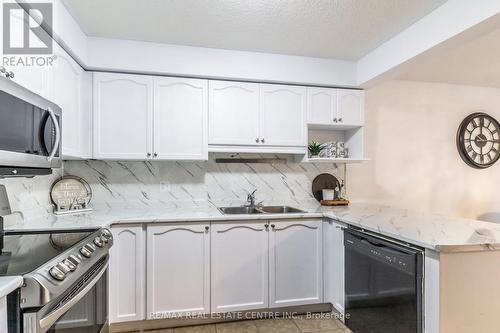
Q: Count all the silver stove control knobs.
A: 5